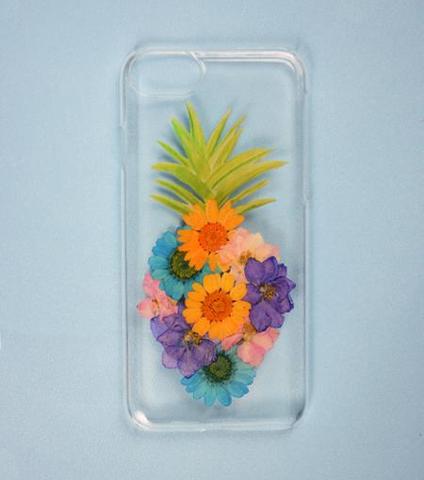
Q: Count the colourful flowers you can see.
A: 9